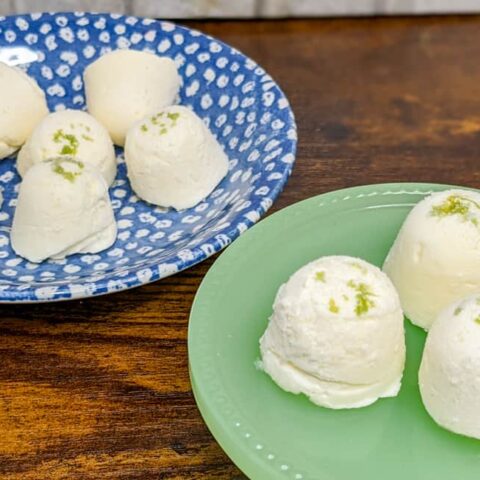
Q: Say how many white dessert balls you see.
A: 8